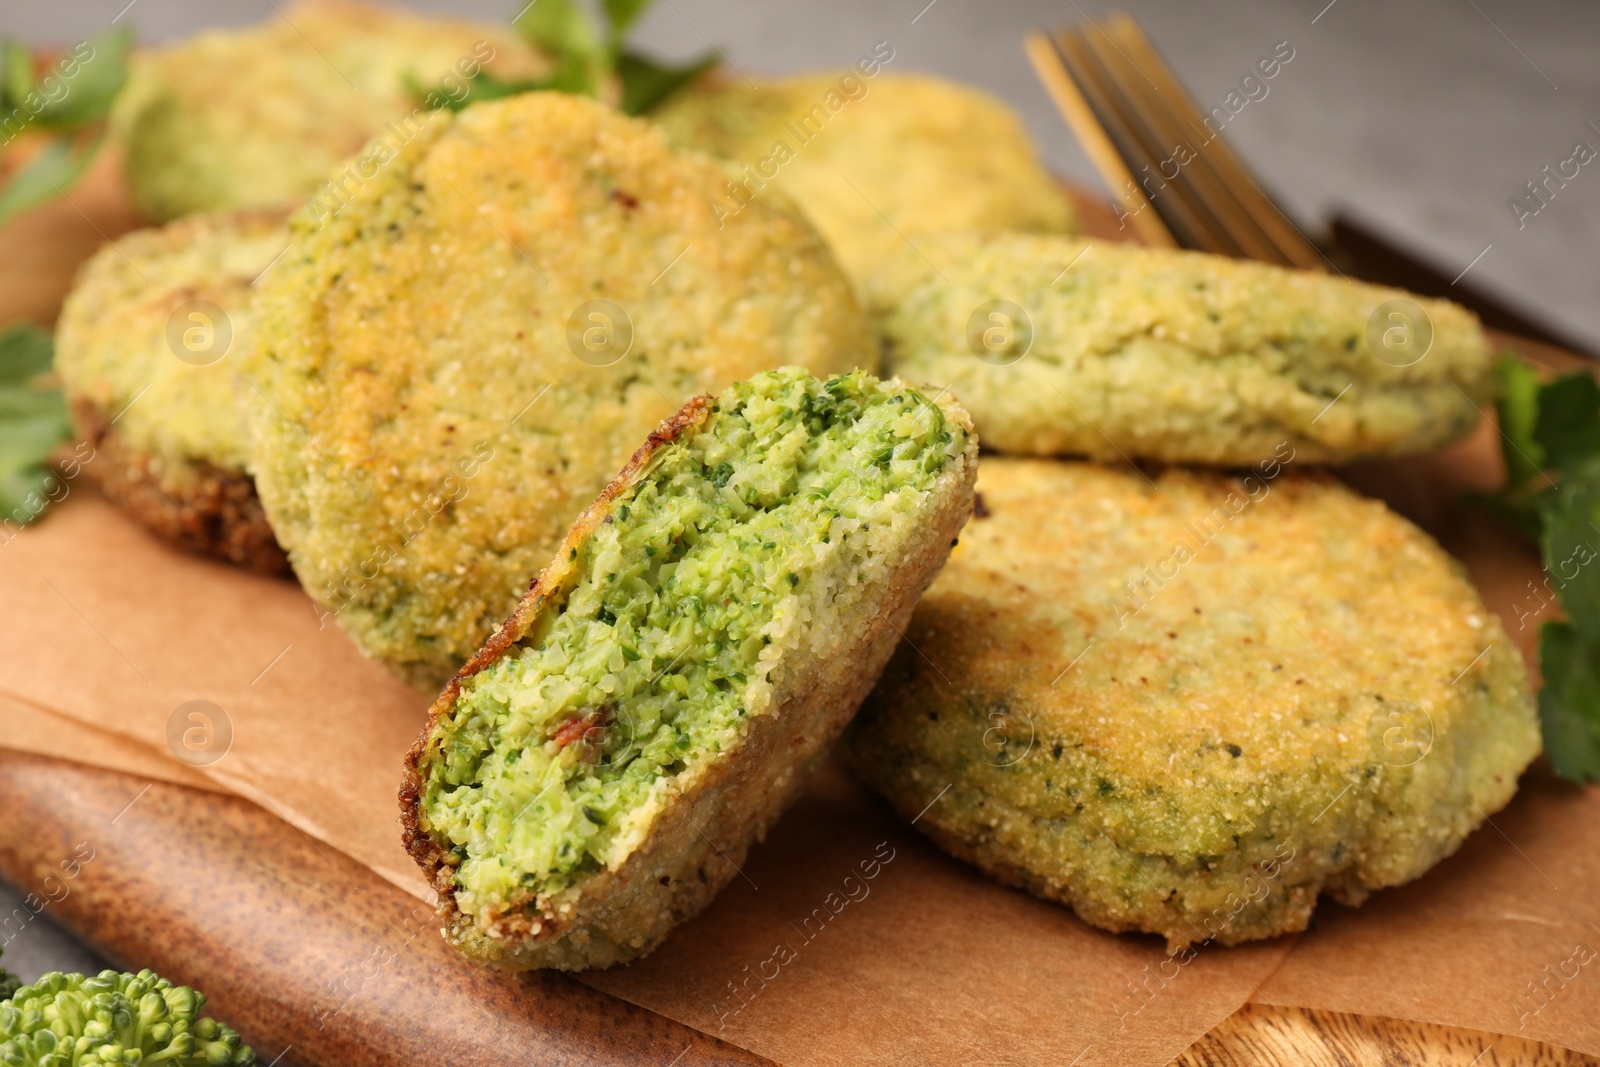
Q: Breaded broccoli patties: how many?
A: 7